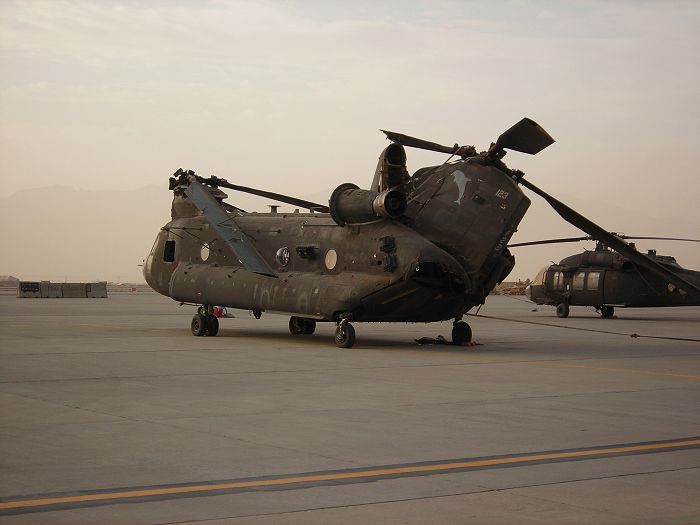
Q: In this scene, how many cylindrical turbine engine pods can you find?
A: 1